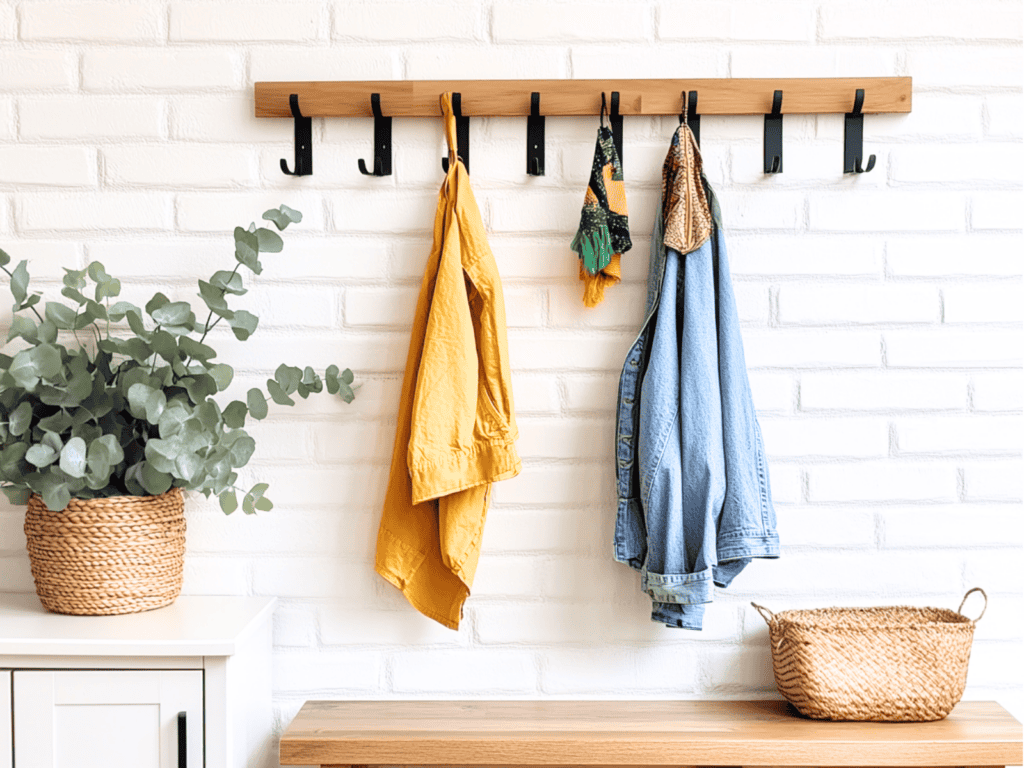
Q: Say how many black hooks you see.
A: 8